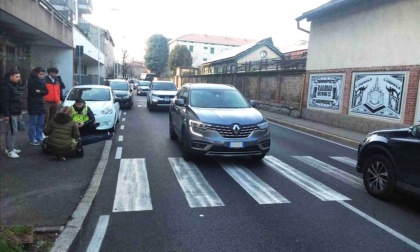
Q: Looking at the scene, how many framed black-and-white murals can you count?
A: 2